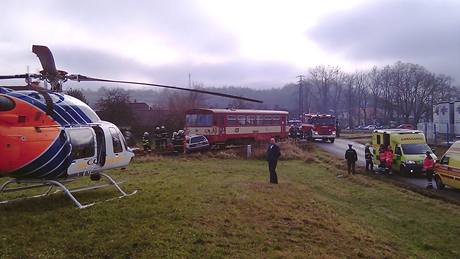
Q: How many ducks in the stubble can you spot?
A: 0